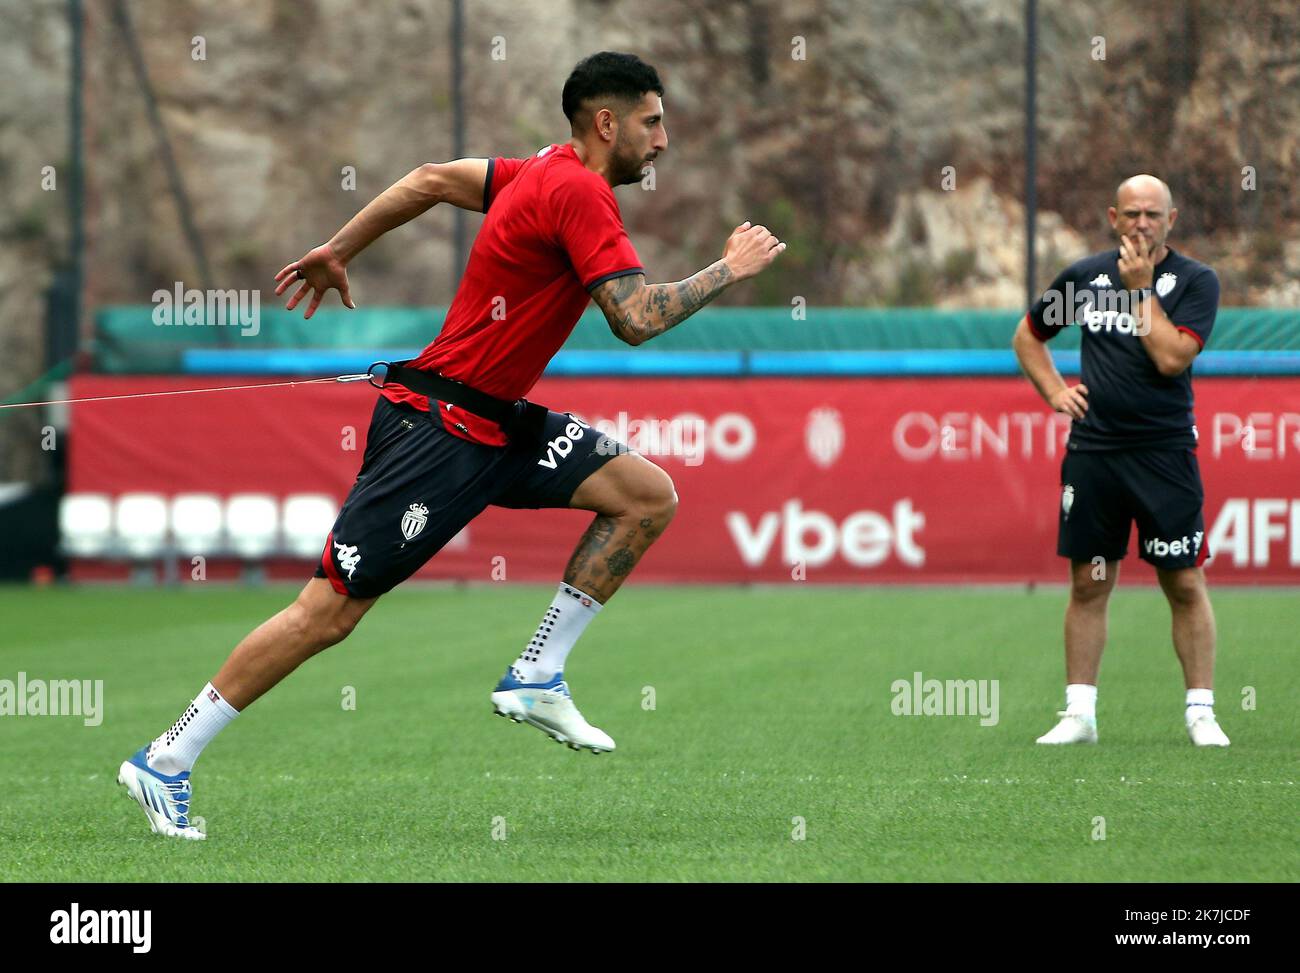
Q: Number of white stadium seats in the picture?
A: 5